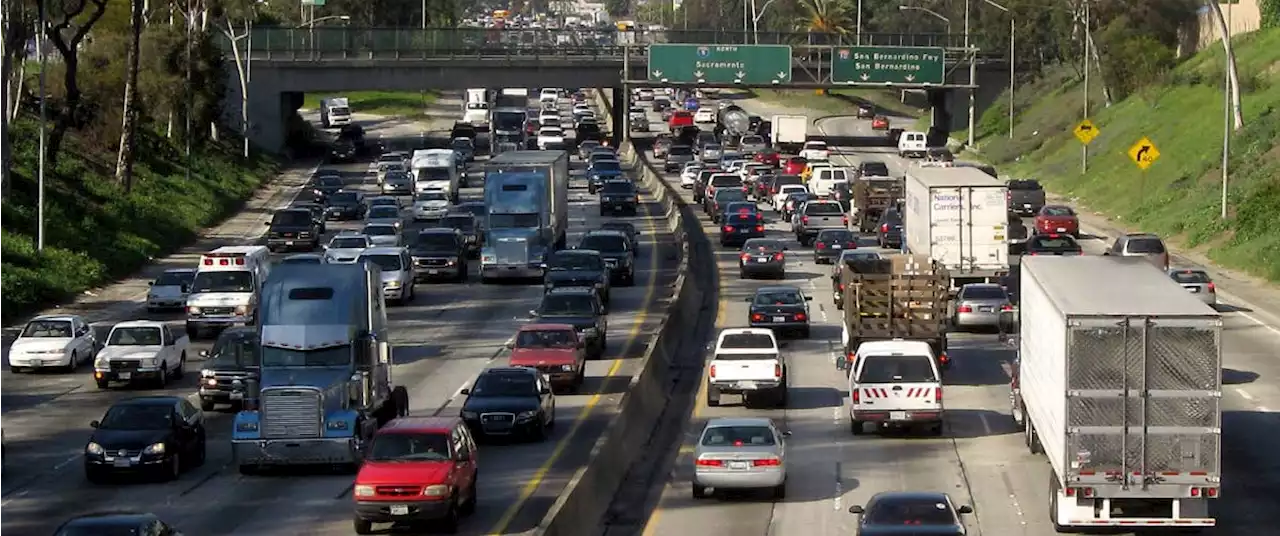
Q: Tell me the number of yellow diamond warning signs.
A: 2